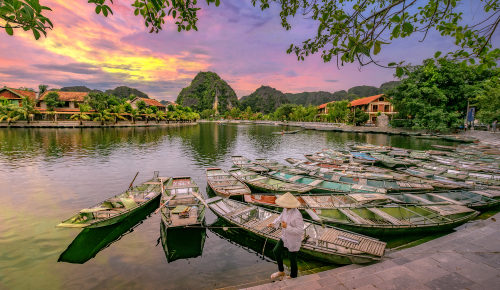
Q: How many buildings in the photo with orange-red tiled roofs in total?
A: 6